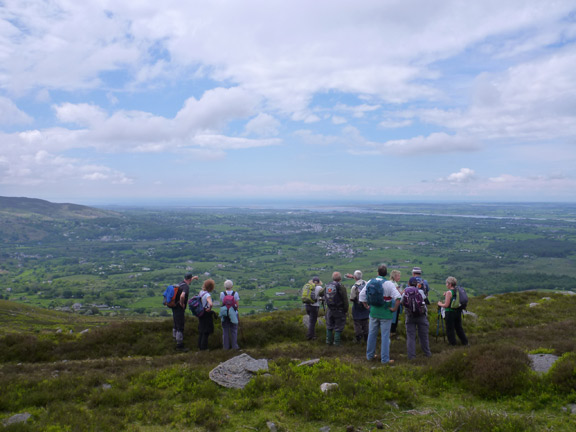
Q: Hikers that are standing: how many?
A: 11